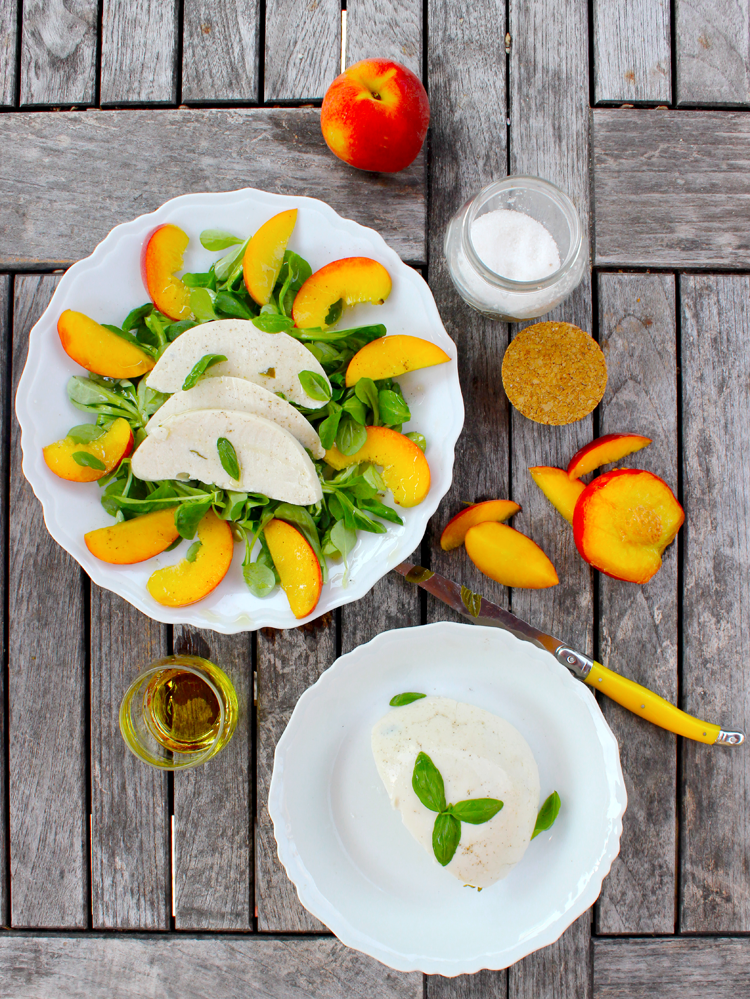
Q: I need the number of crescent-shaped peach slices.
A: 14